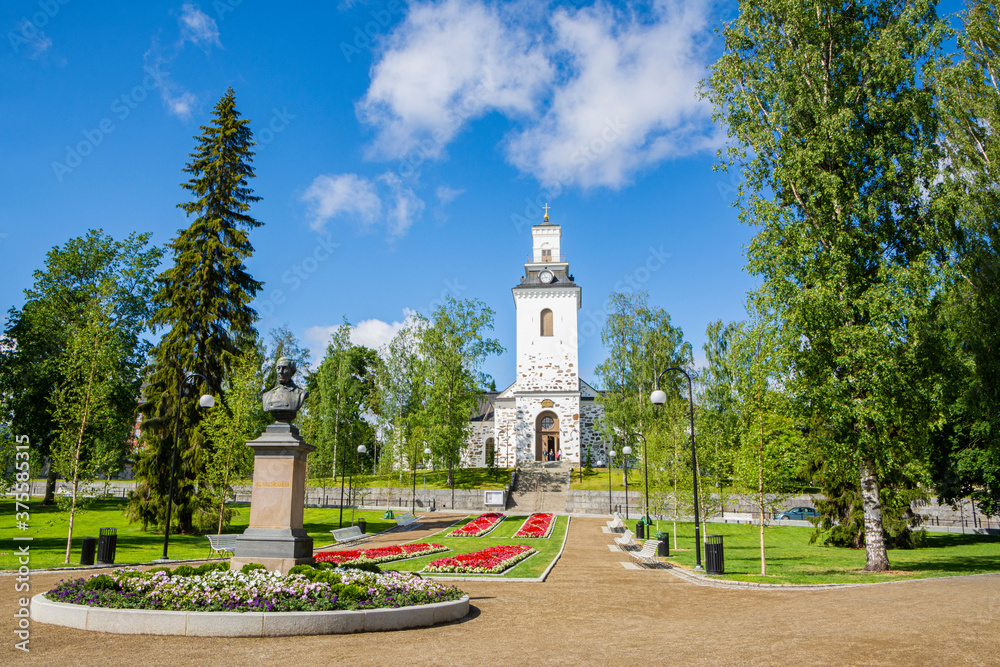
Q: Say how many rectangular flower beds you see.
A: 4